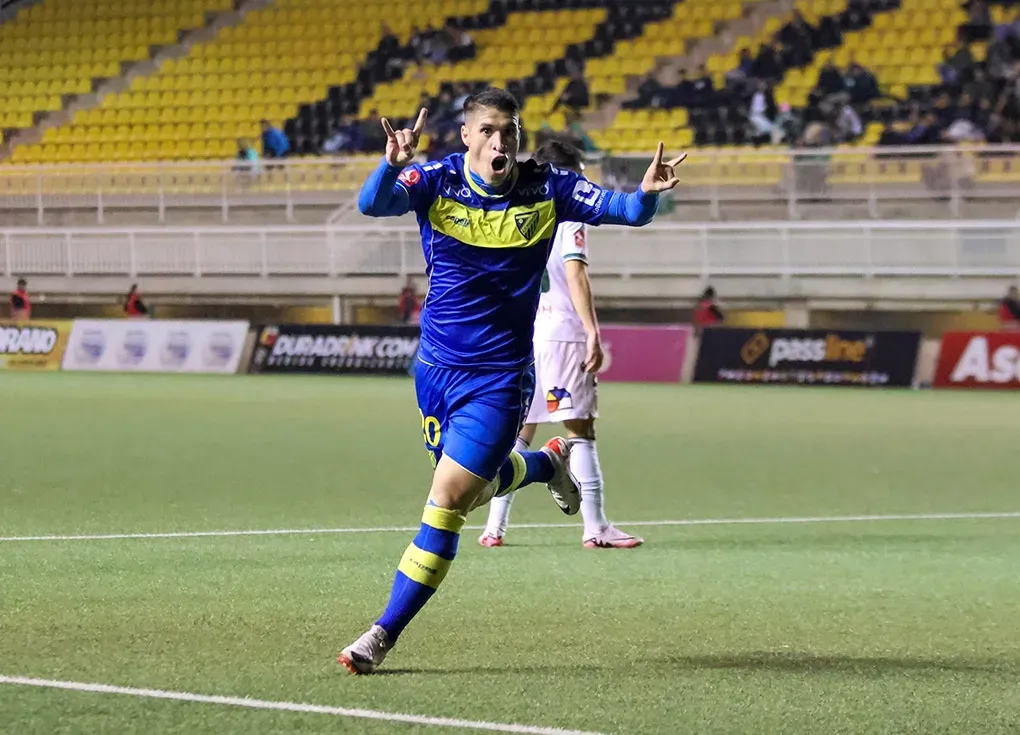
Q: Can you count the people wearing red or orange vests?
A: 5